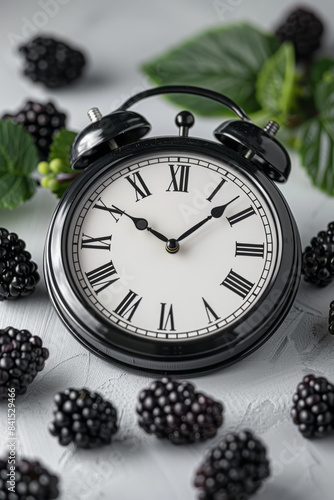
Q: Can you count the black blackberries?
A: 12